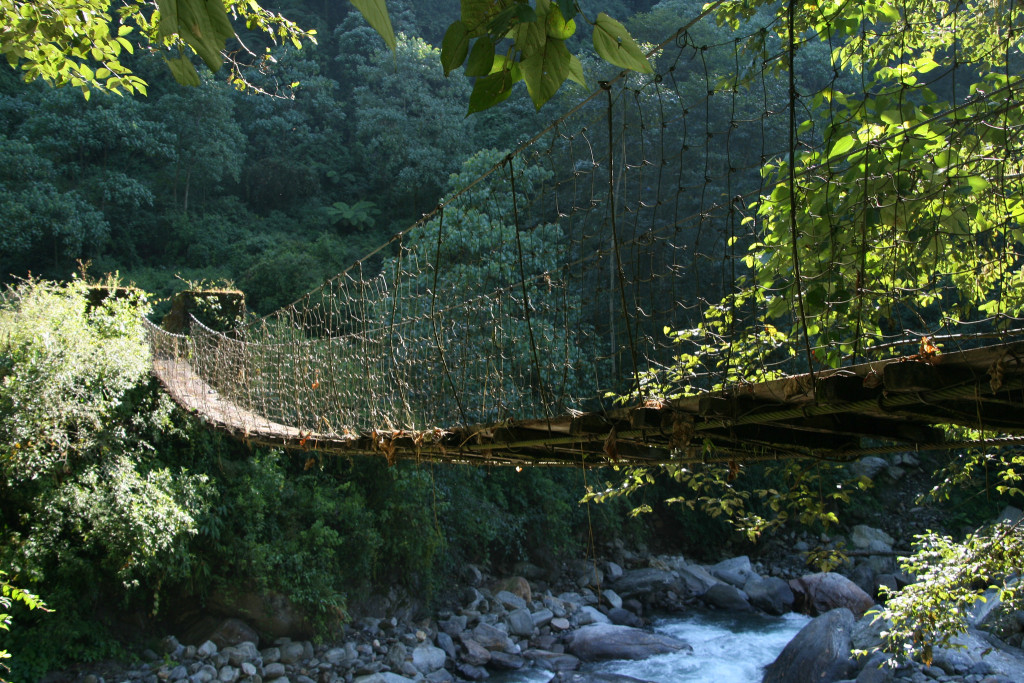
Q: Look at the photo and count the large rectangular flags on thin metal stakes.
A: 0